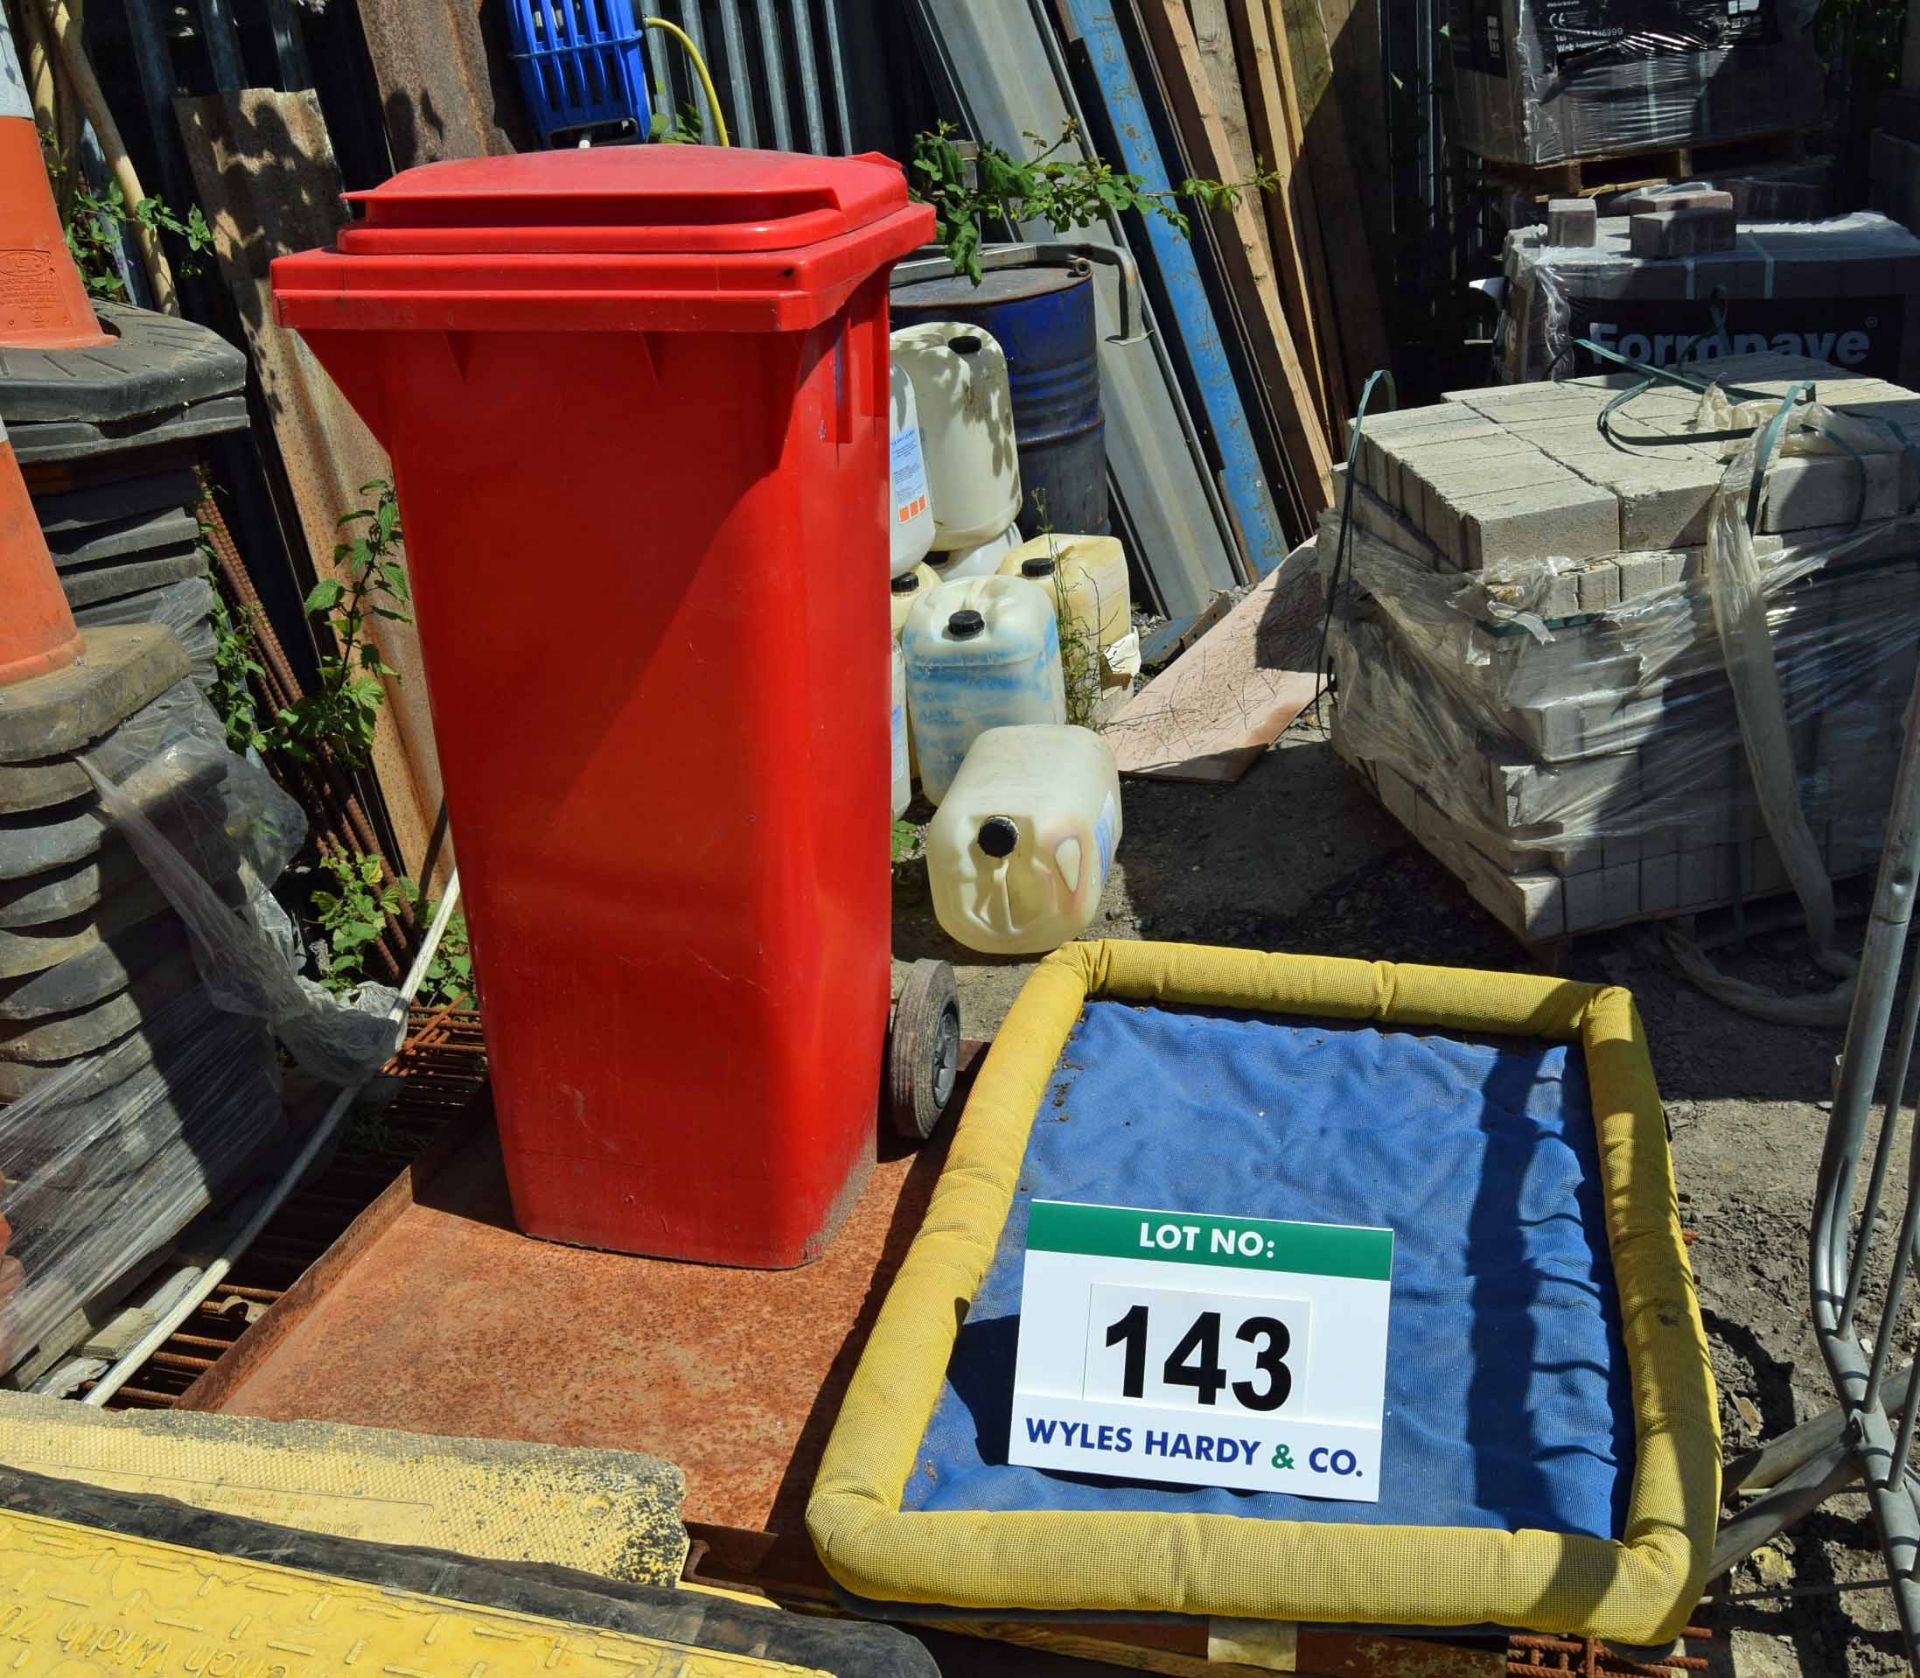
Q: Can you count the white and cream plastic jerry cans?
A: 8